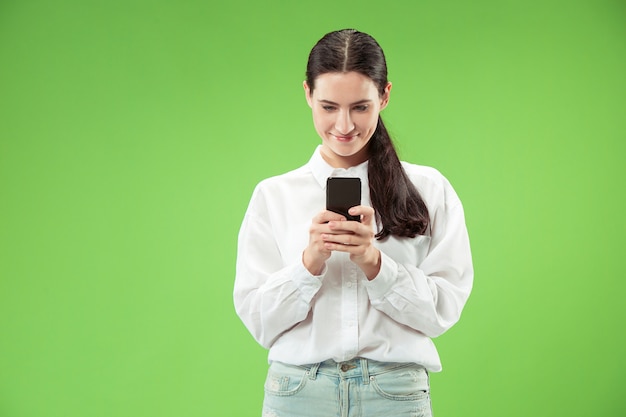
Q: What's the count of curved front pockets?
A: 2